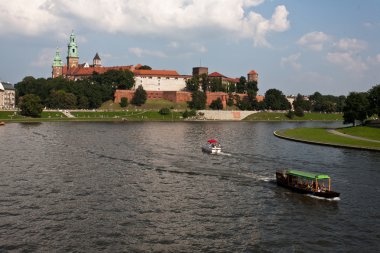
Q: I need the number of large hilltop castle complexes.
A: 1